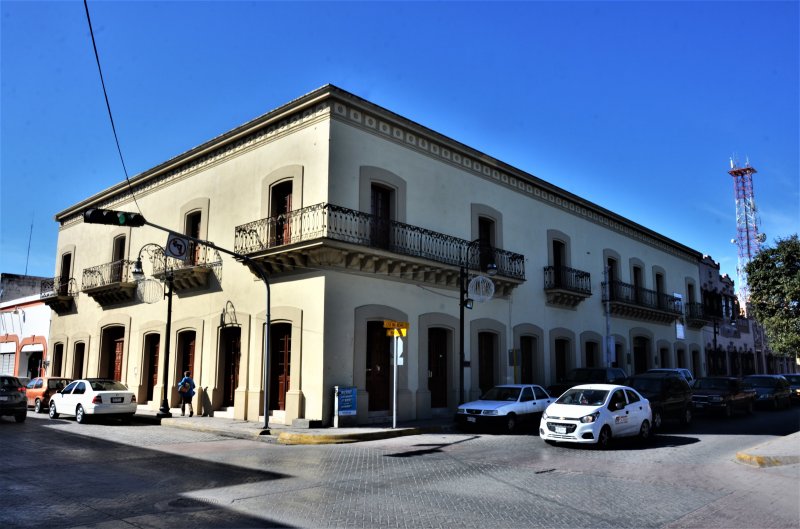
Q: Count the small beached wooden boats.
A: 0